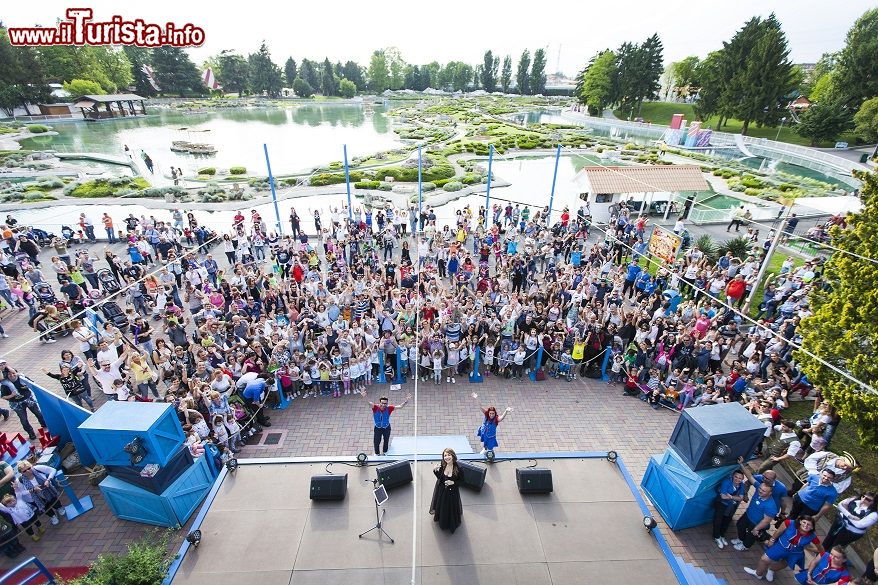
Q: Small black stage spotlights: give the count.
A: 6